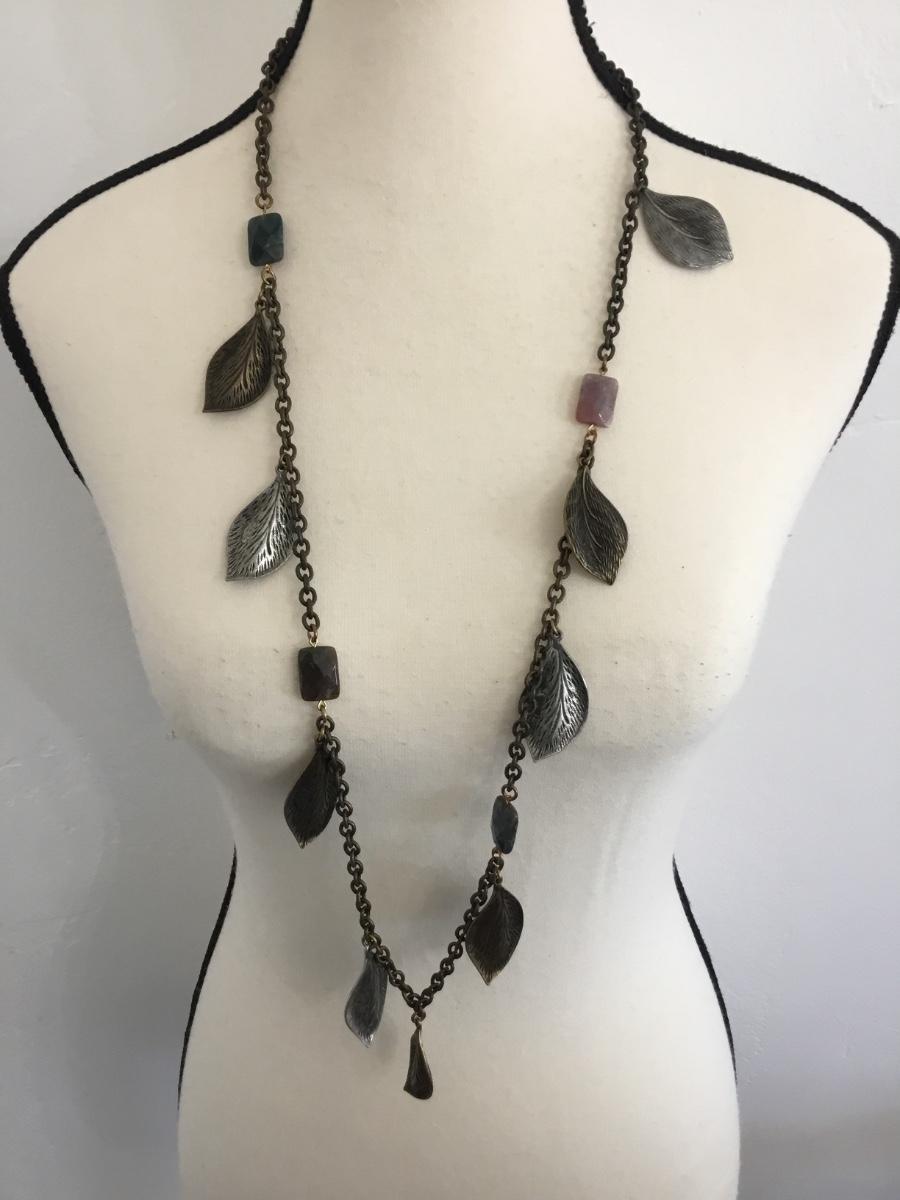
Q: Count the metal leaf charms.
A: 9